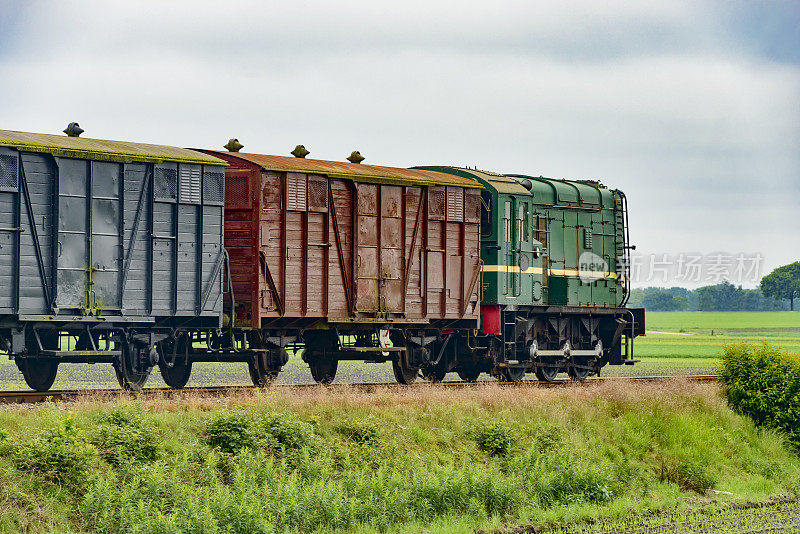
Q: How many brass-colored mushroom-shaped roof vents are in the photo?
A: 3